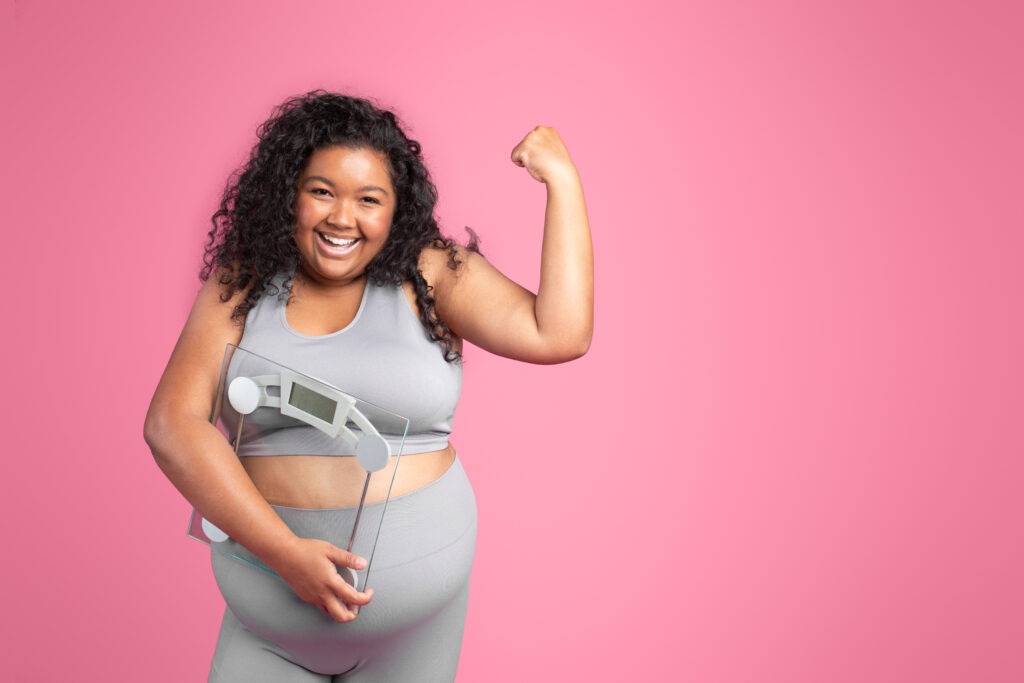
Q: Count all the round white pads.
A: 4